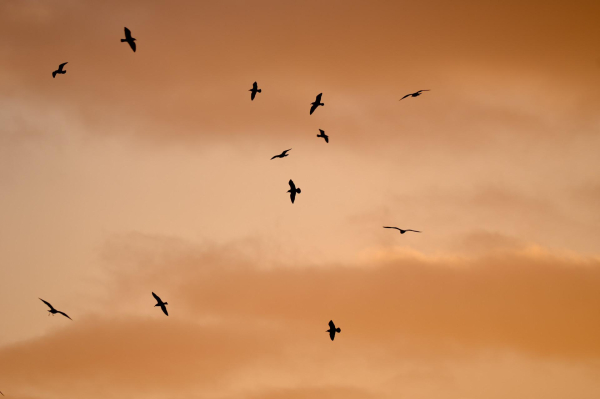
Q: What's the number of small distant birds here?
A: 12